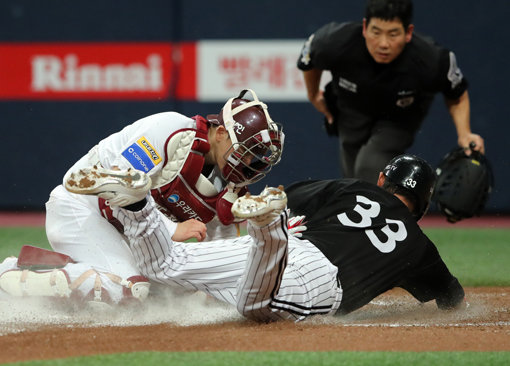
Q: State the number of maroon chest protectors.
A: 1